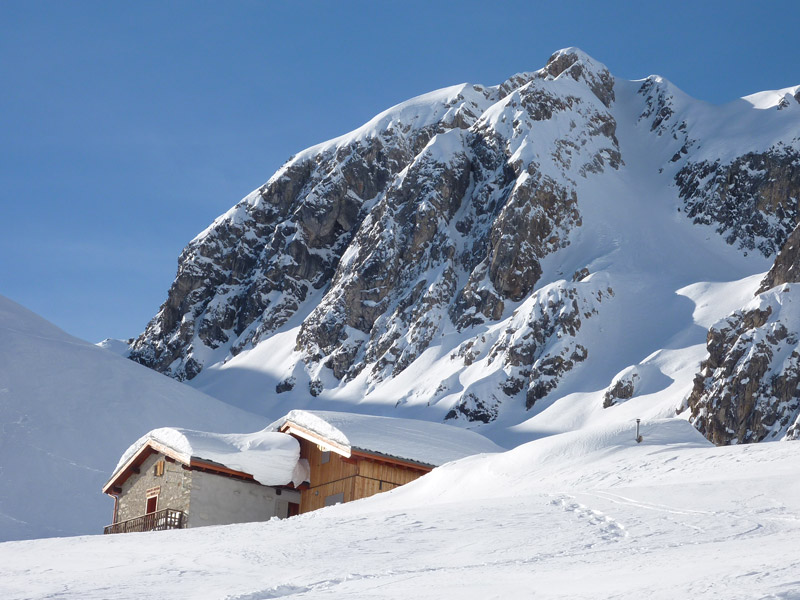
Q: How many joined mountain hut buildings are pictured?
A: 2